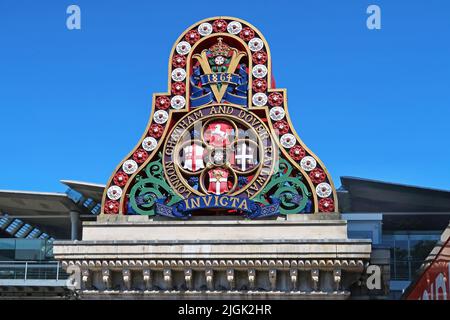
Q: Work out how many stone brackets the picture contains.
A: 13